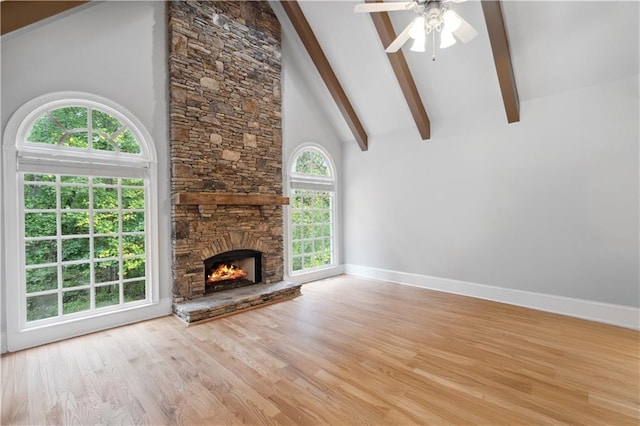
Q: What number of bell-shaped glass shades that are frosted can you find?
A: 4